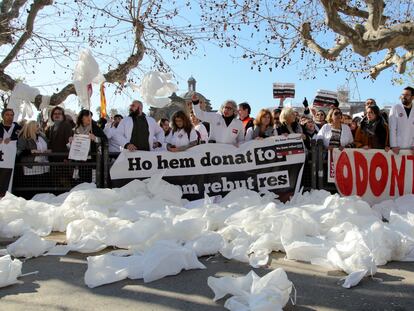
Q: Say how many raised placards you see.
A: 2